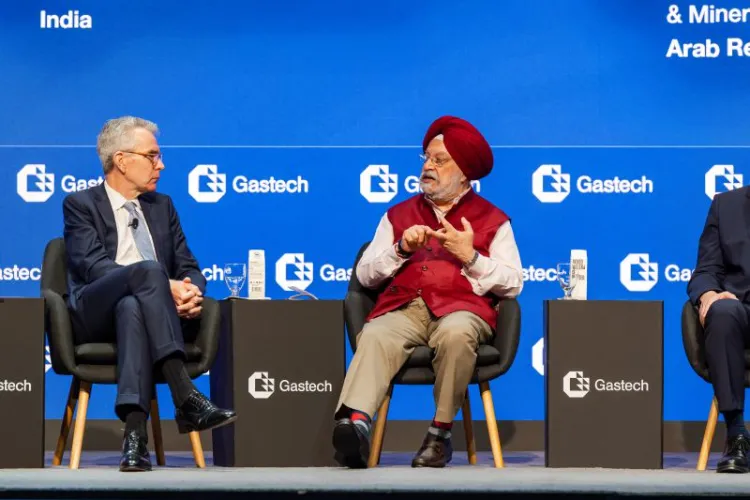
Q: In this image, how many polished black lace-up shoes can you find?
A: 3